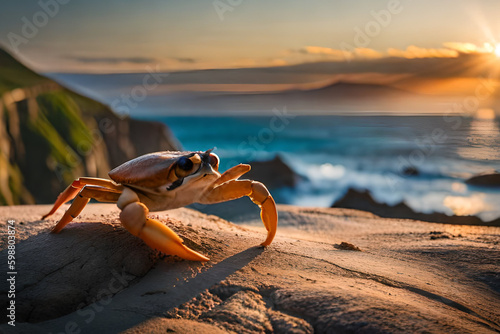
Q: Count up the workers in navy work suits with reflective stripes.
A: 0